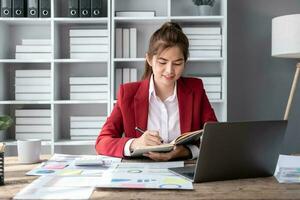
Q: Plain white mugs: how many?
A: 1